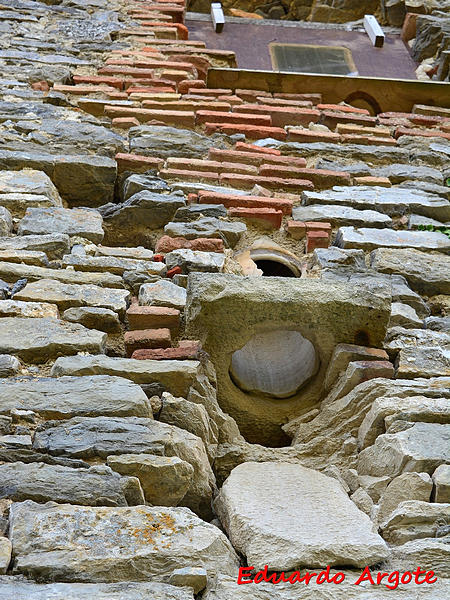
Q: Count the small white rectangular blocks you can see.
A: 2